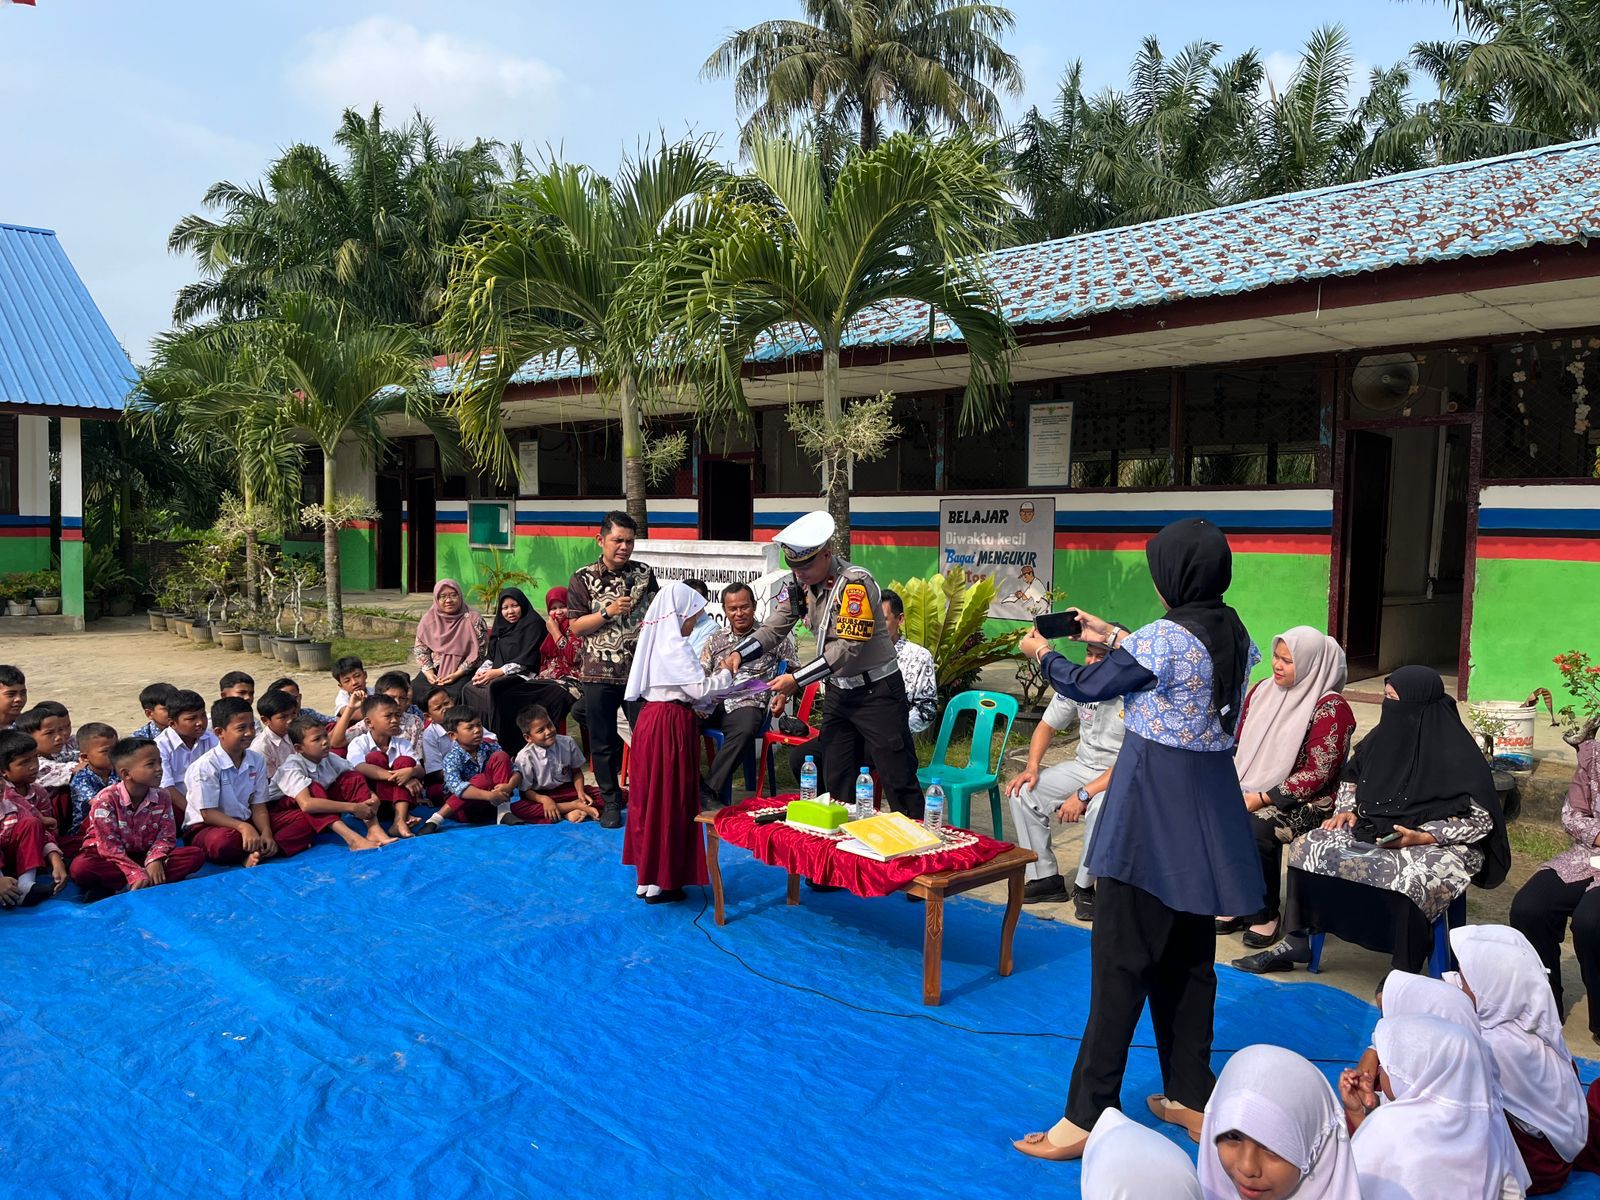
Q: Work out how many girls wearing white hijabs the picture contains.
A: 6